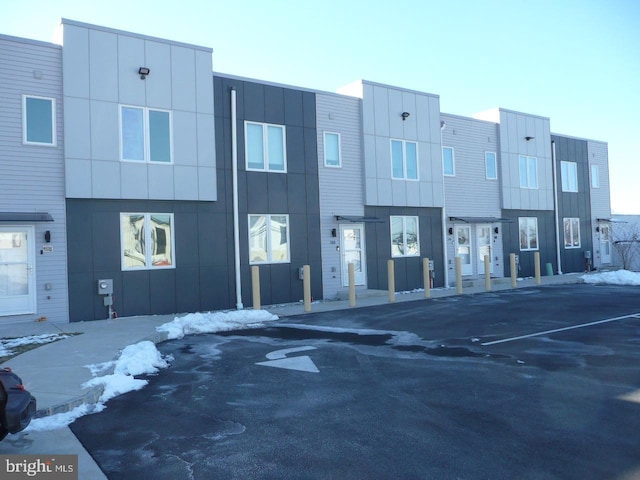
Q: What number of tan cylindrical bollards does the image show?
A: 9